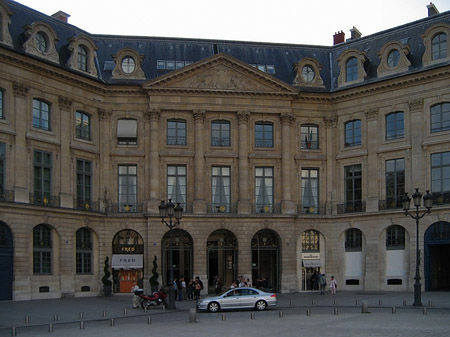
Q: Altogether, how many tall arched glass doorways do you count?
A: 3